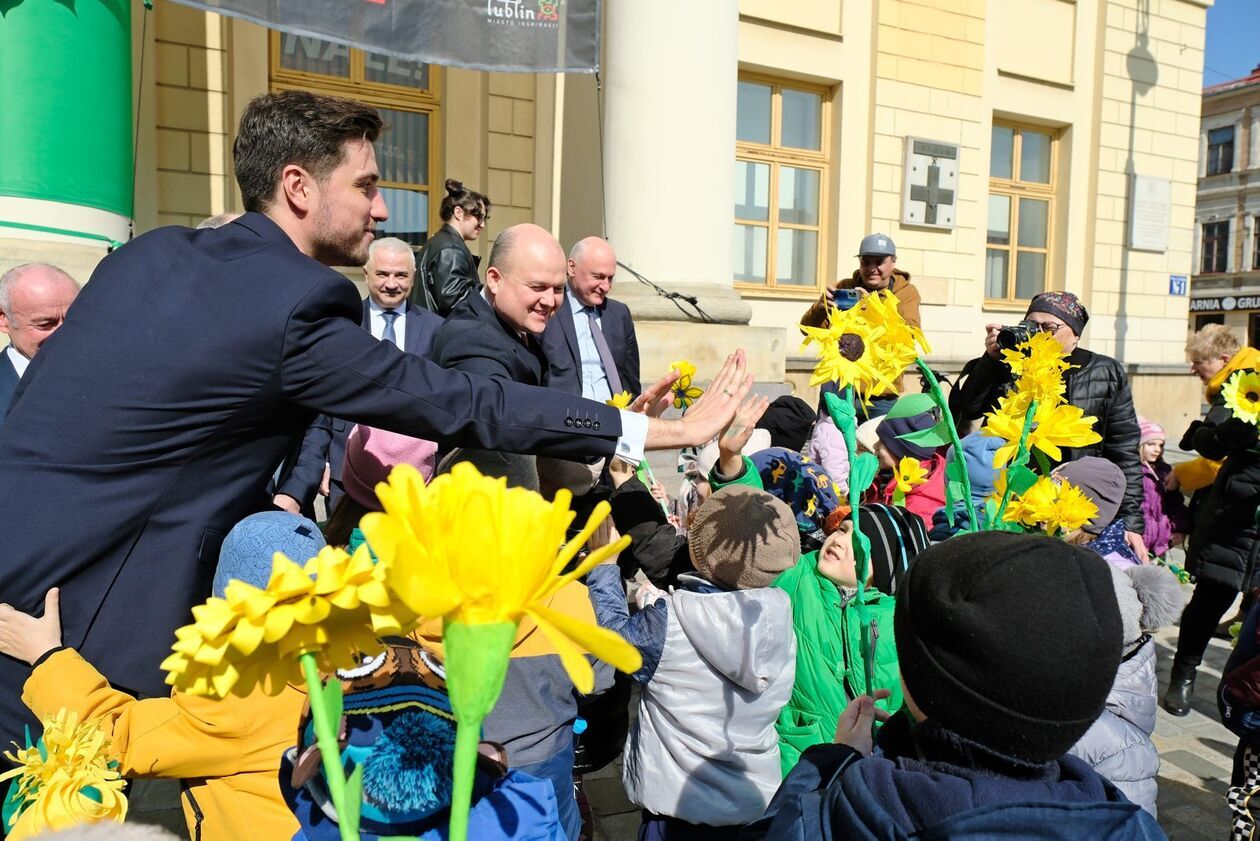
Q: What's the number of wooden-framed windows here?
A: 3